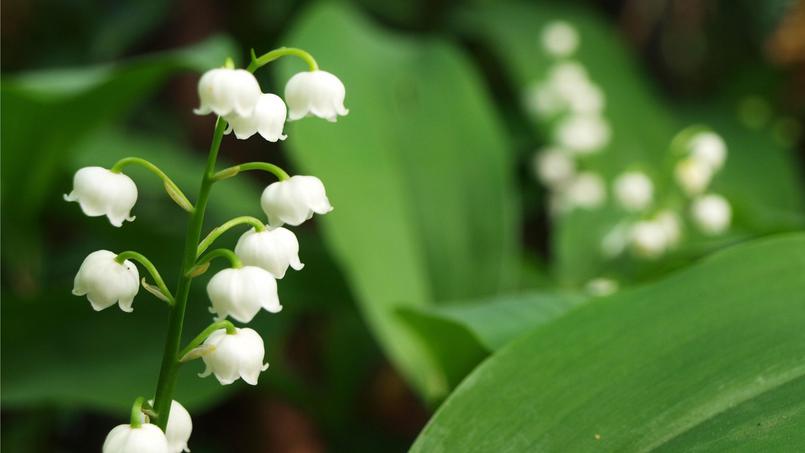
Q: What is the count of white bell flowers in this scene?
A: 11